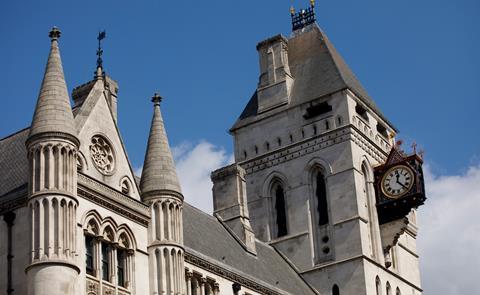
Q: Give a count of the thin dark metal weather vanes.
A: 1